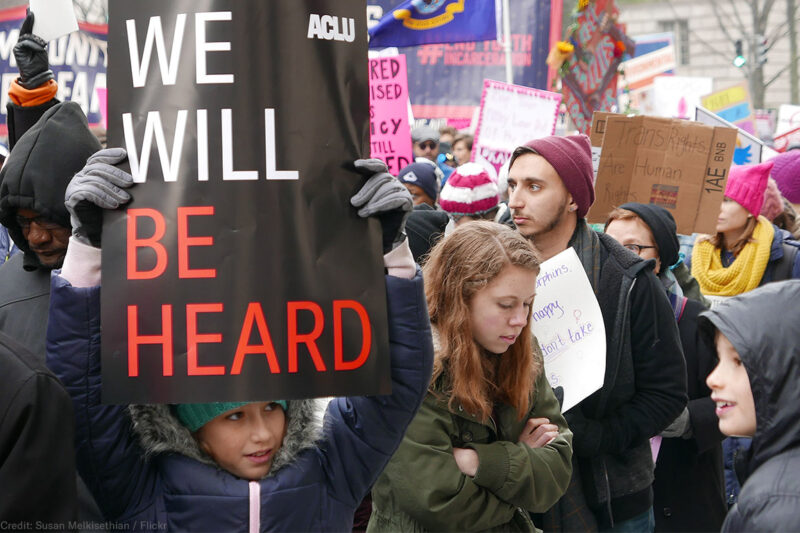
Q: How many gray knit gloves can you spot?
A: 2